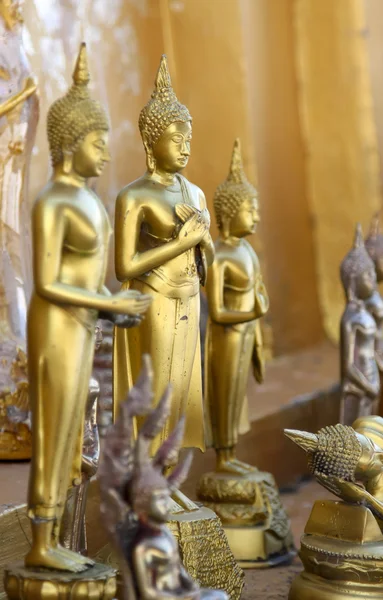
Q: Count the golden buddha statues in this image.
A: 4